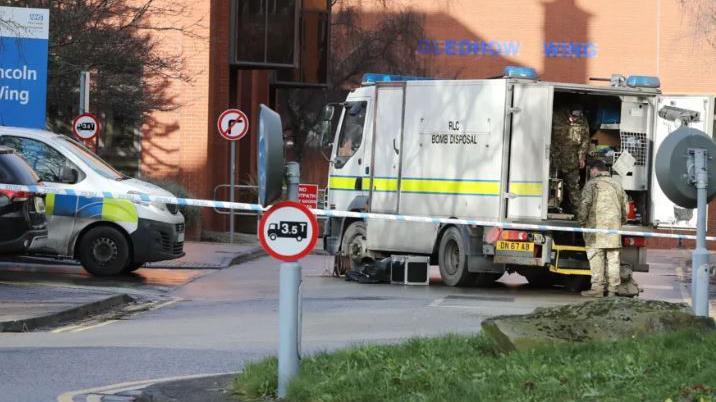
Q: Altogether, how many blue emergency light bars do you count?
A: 3